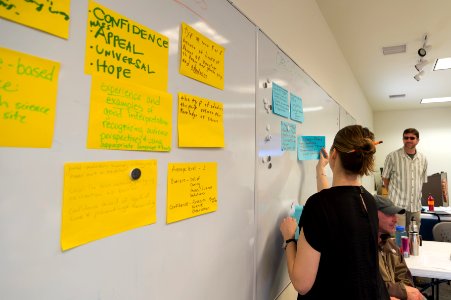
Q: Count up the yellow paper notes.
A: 8